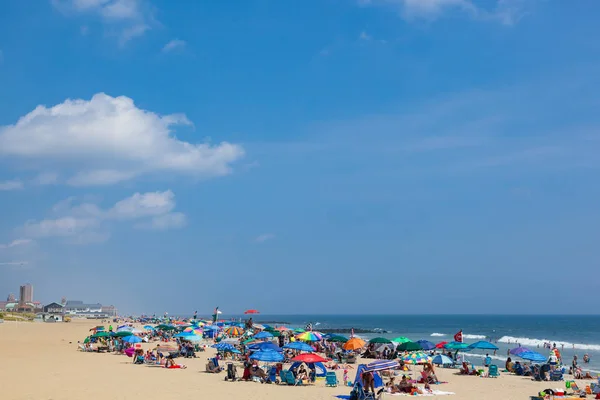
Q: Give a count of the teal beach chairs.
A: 4